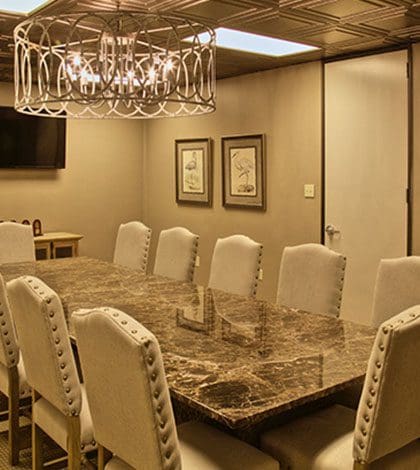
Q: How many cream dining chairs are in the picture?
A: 10